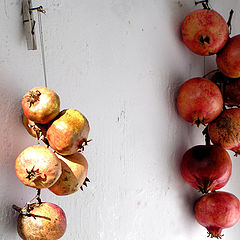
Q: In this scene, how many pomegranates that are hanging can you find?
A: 13